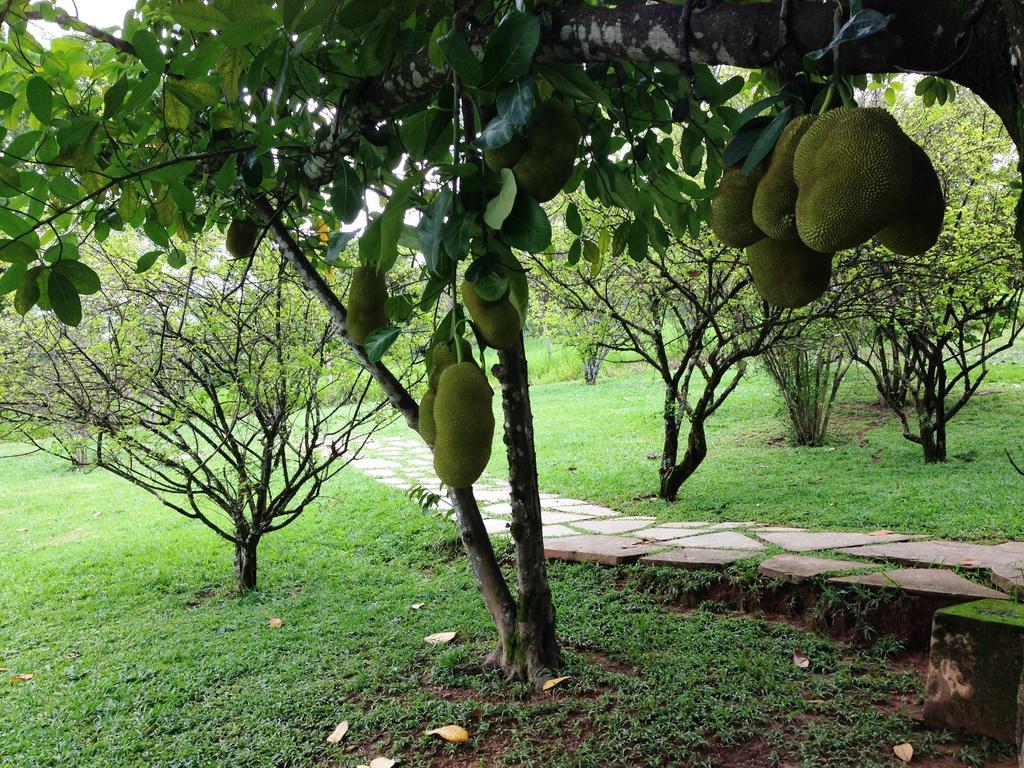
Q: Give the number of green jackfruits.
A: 13